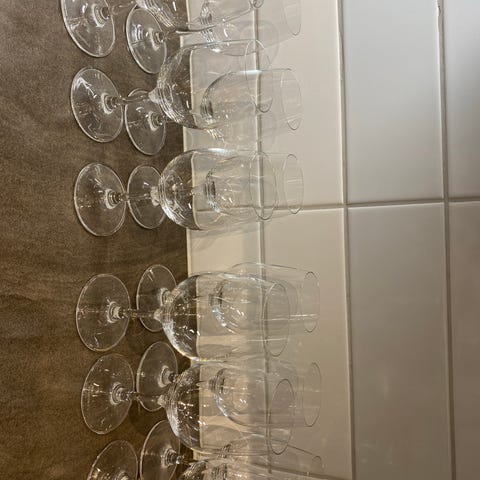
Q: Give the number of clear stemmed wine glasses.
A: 12